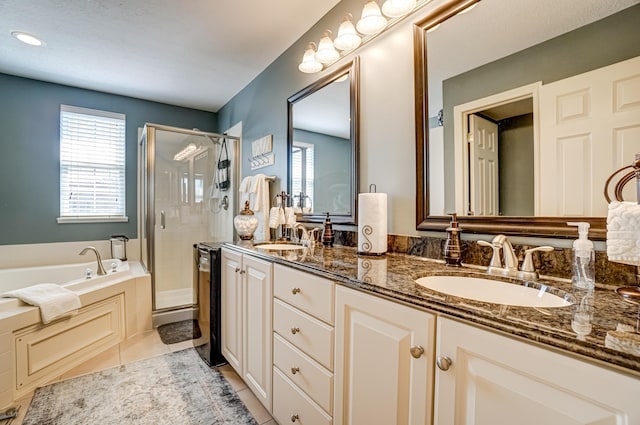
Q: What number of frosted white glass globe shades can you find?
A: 5